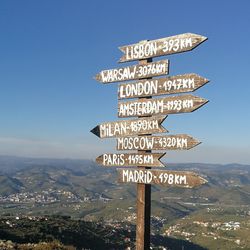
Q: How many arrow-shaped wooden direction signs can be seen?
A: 8